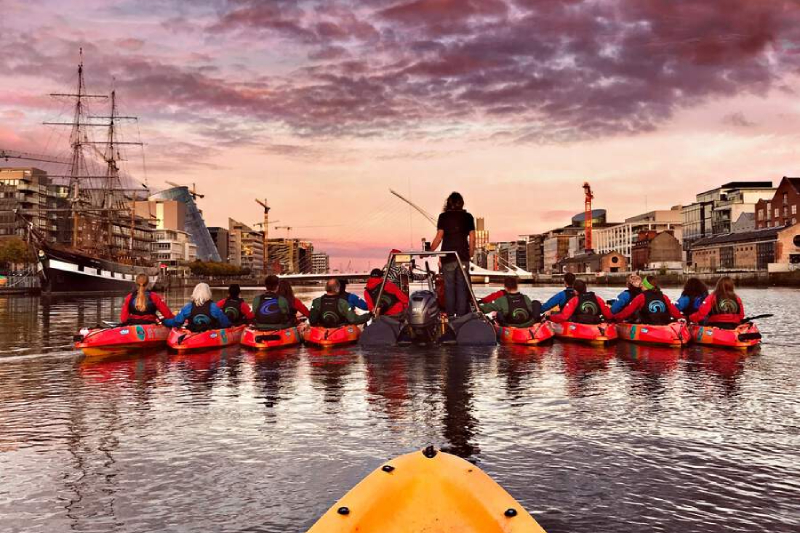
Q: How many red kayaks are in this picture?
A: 8